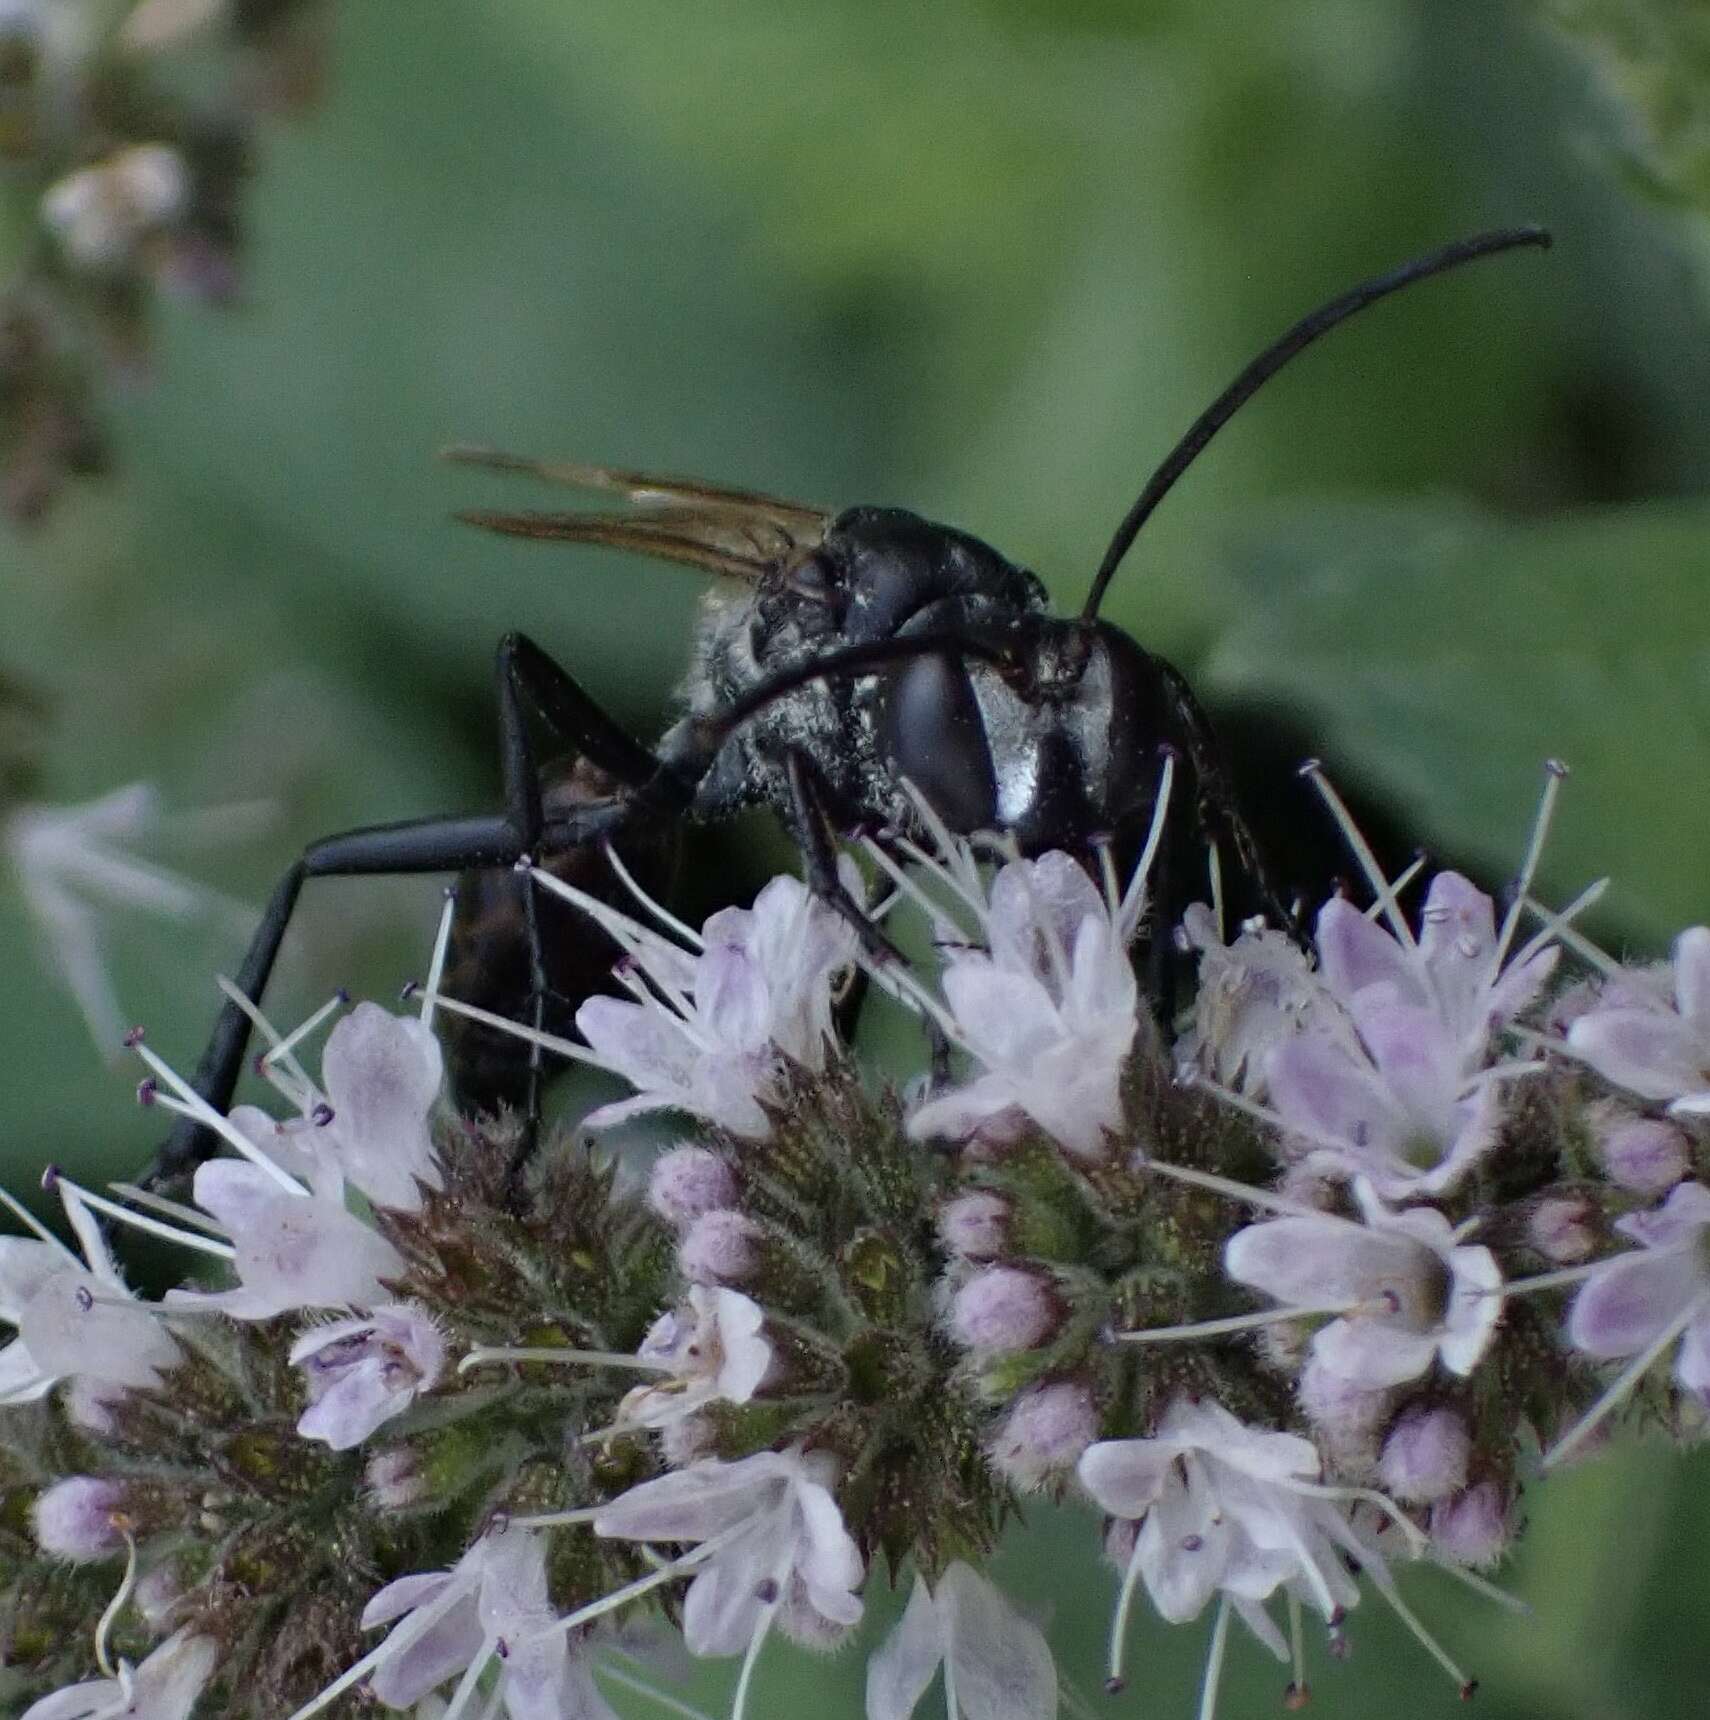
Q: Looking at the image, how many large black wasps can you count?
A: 1